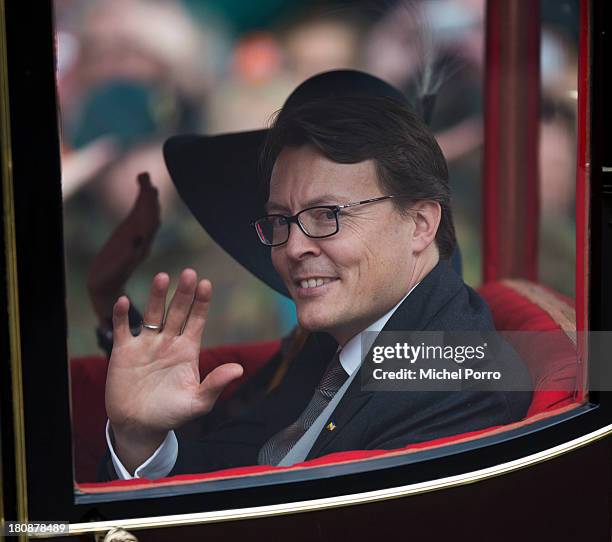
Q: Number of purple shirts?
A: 0